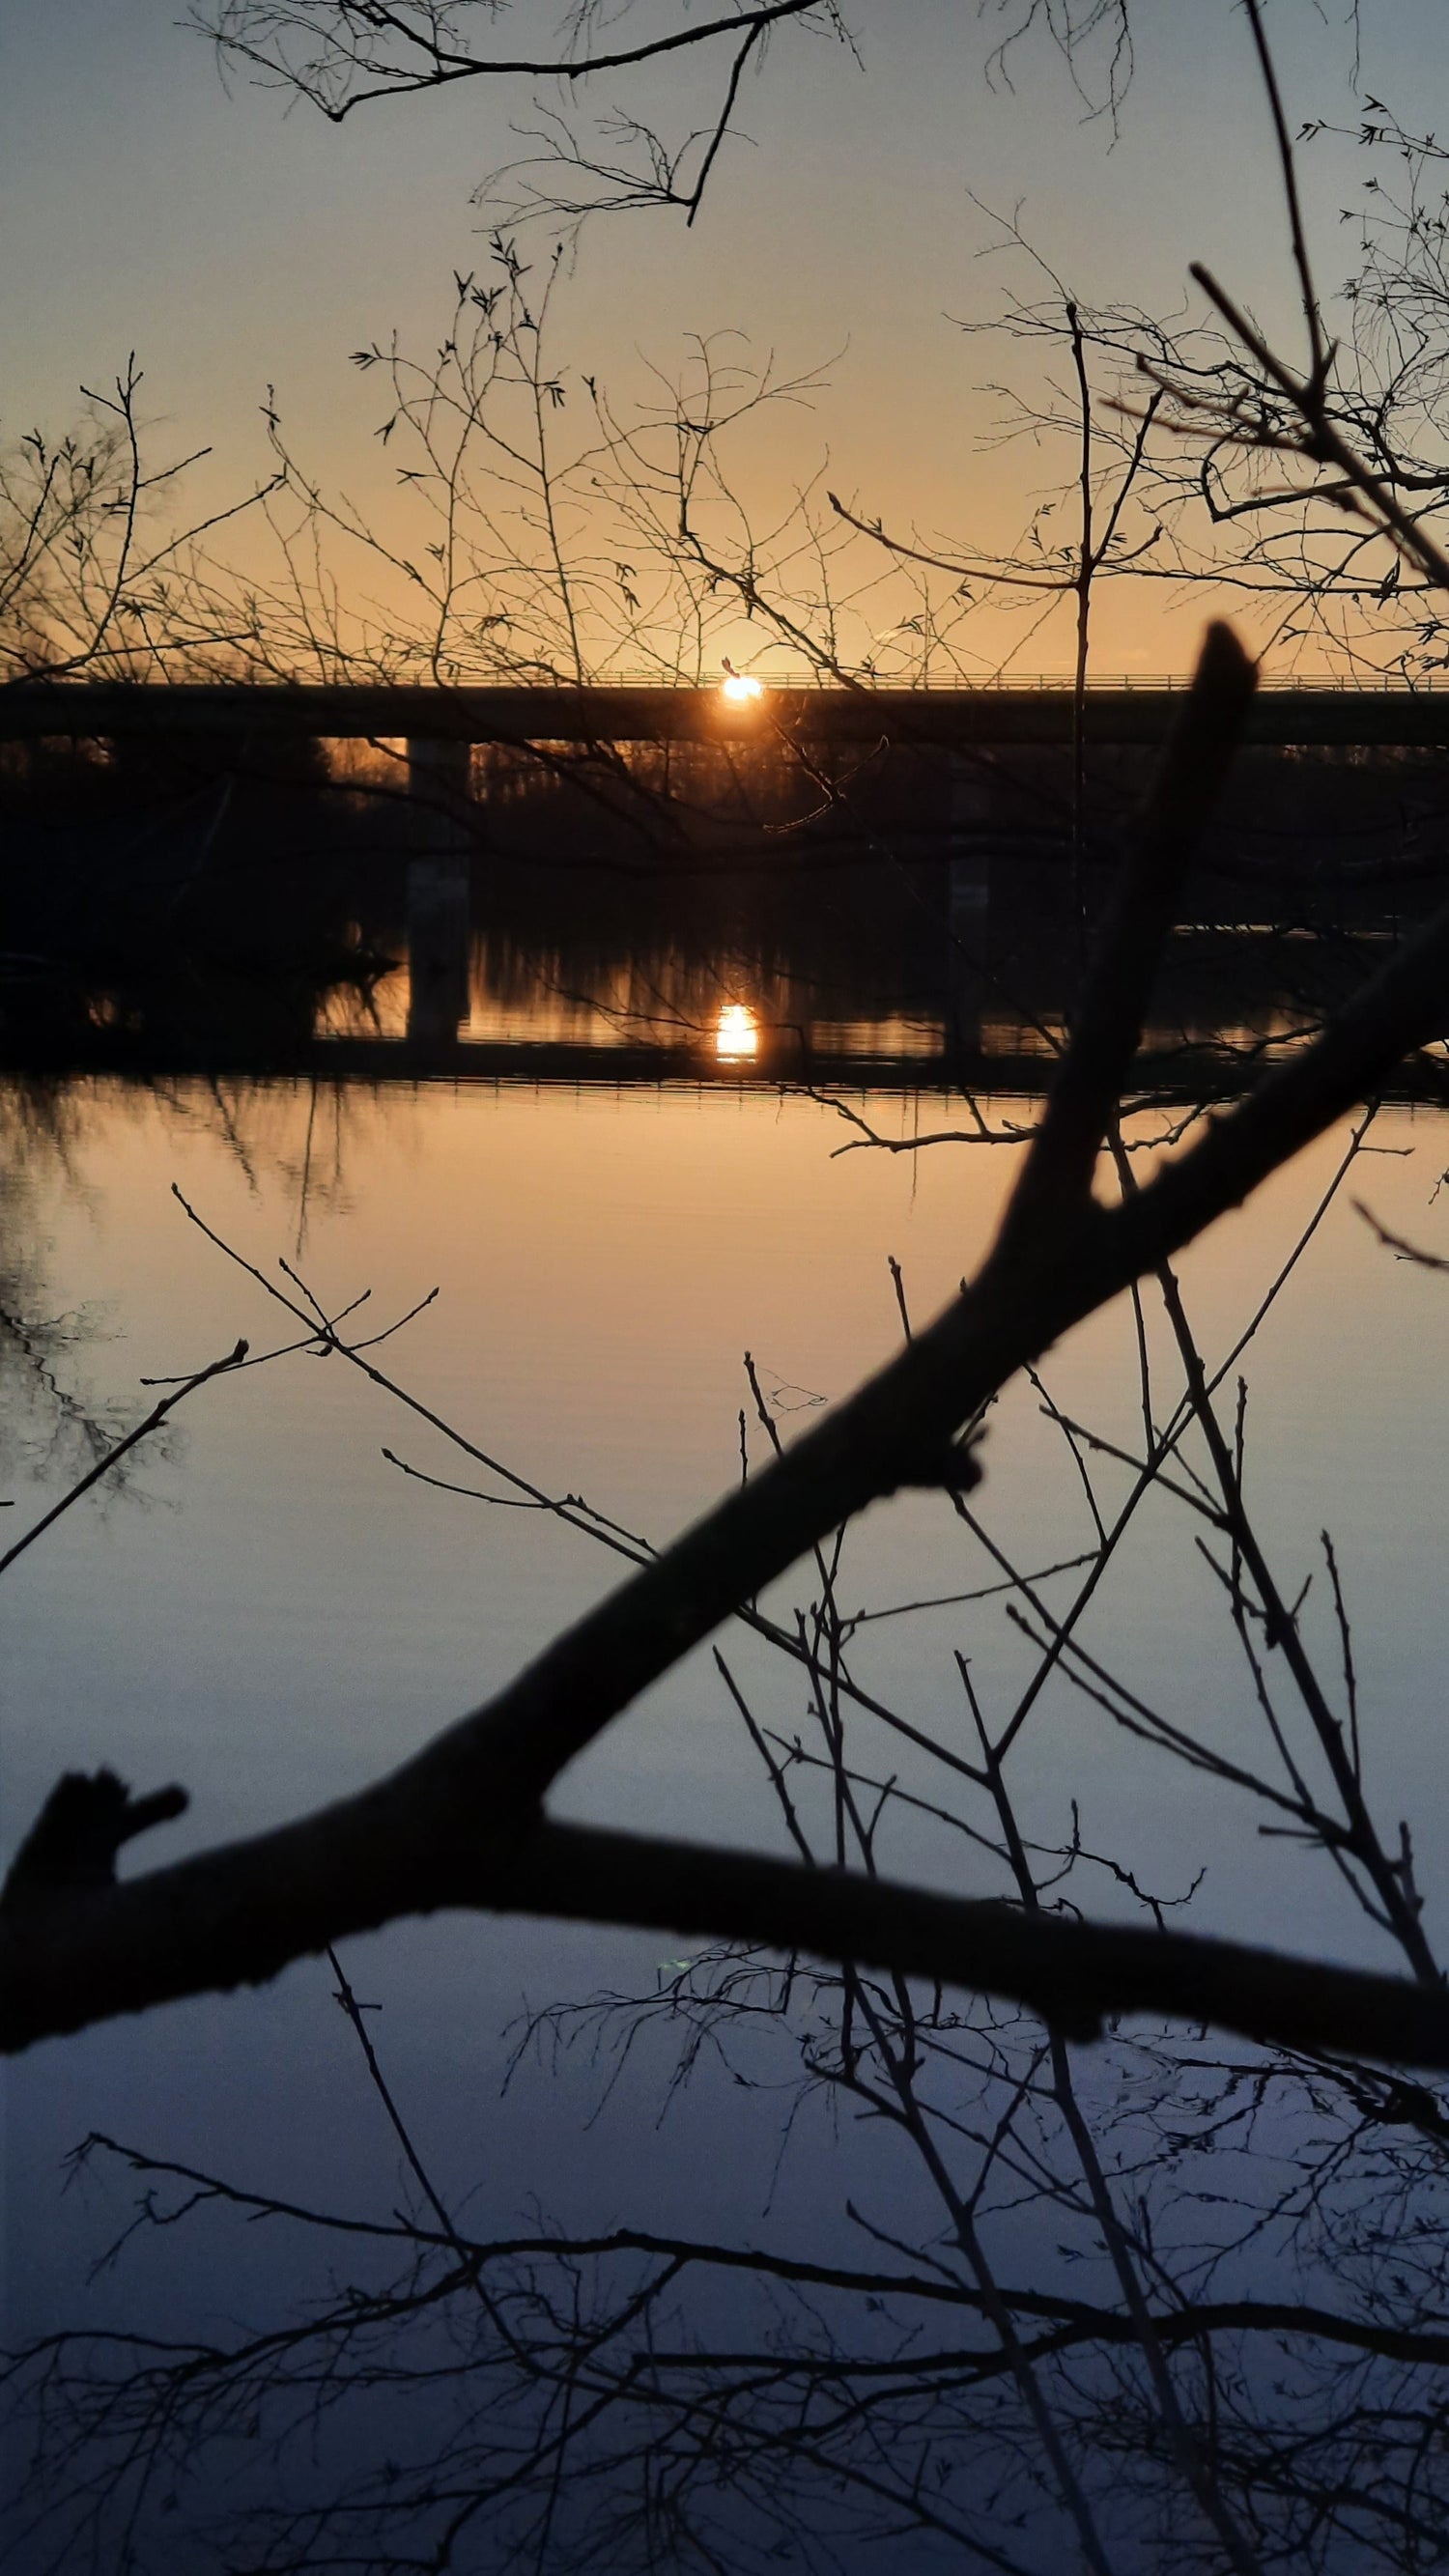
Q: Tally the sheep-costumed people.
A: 0